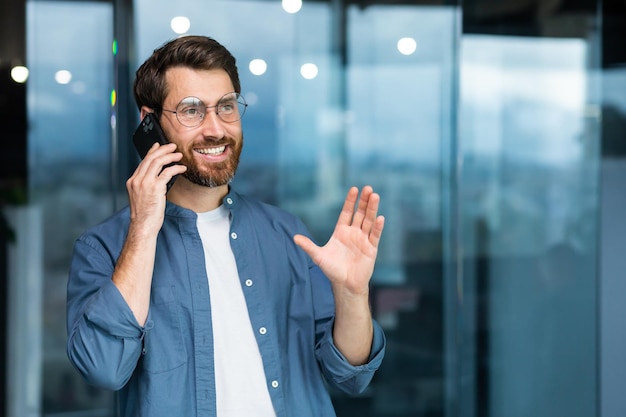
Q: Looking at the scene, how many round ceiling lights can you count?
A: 7